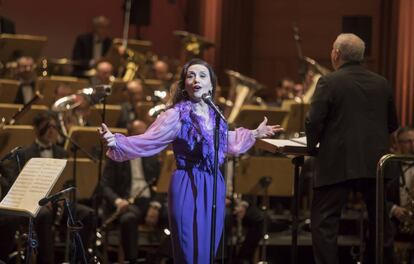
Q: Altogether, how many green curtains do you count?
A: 0